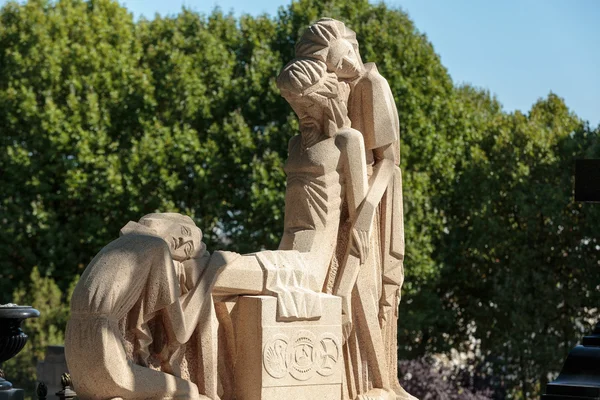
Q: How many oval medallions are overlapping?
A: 3